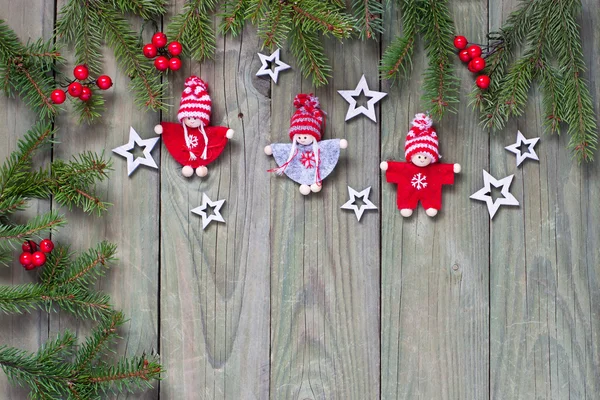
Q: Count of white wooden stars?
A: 7